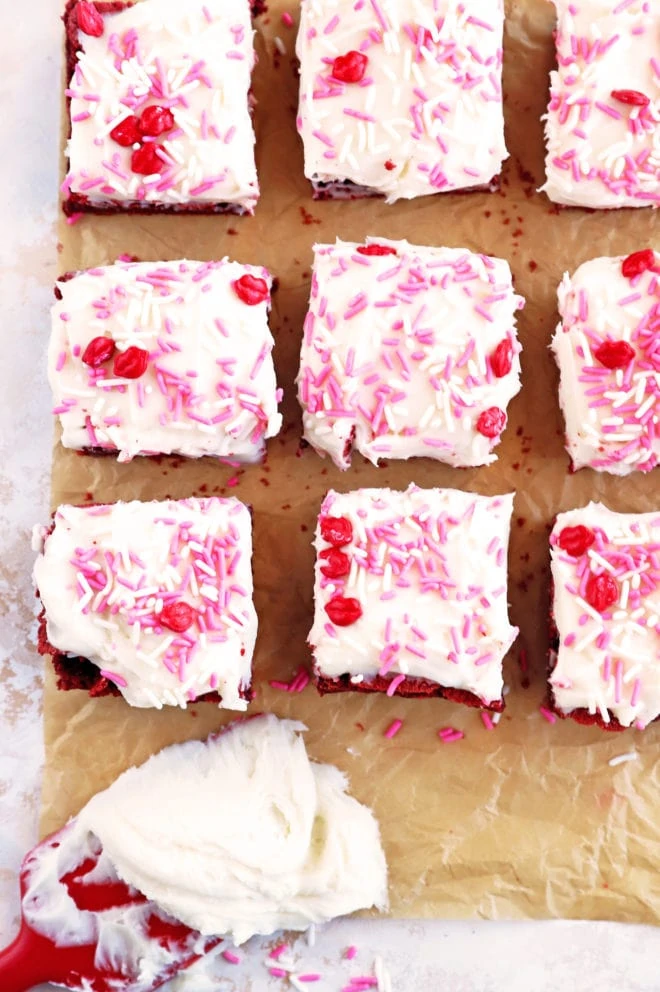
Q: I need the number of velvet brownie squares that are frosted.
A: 9